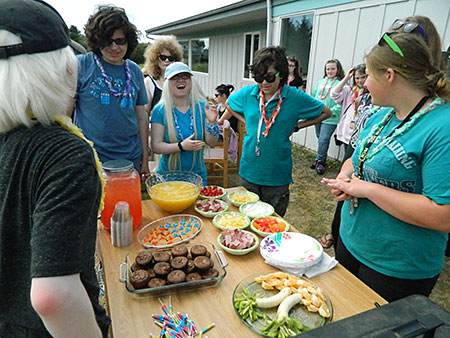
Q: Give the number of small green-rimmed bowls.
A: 7